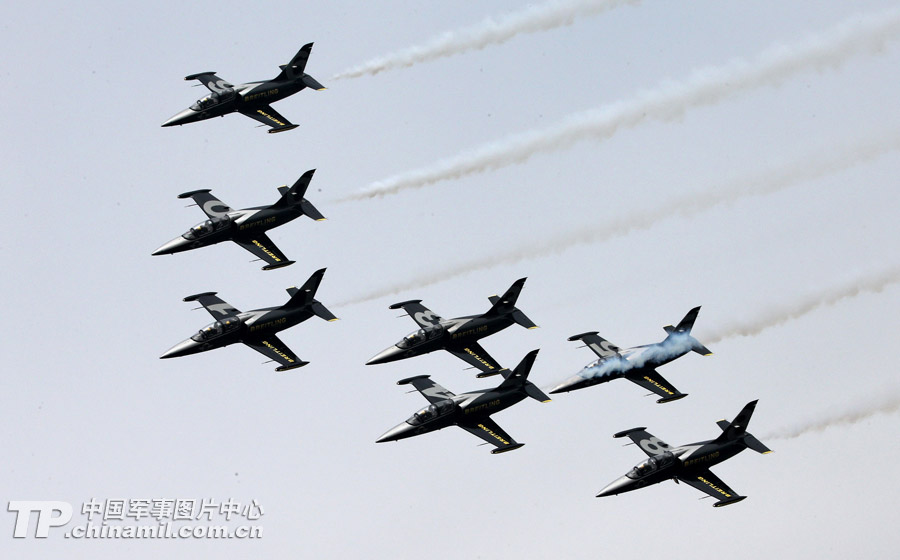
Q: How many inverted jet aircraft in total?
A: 0